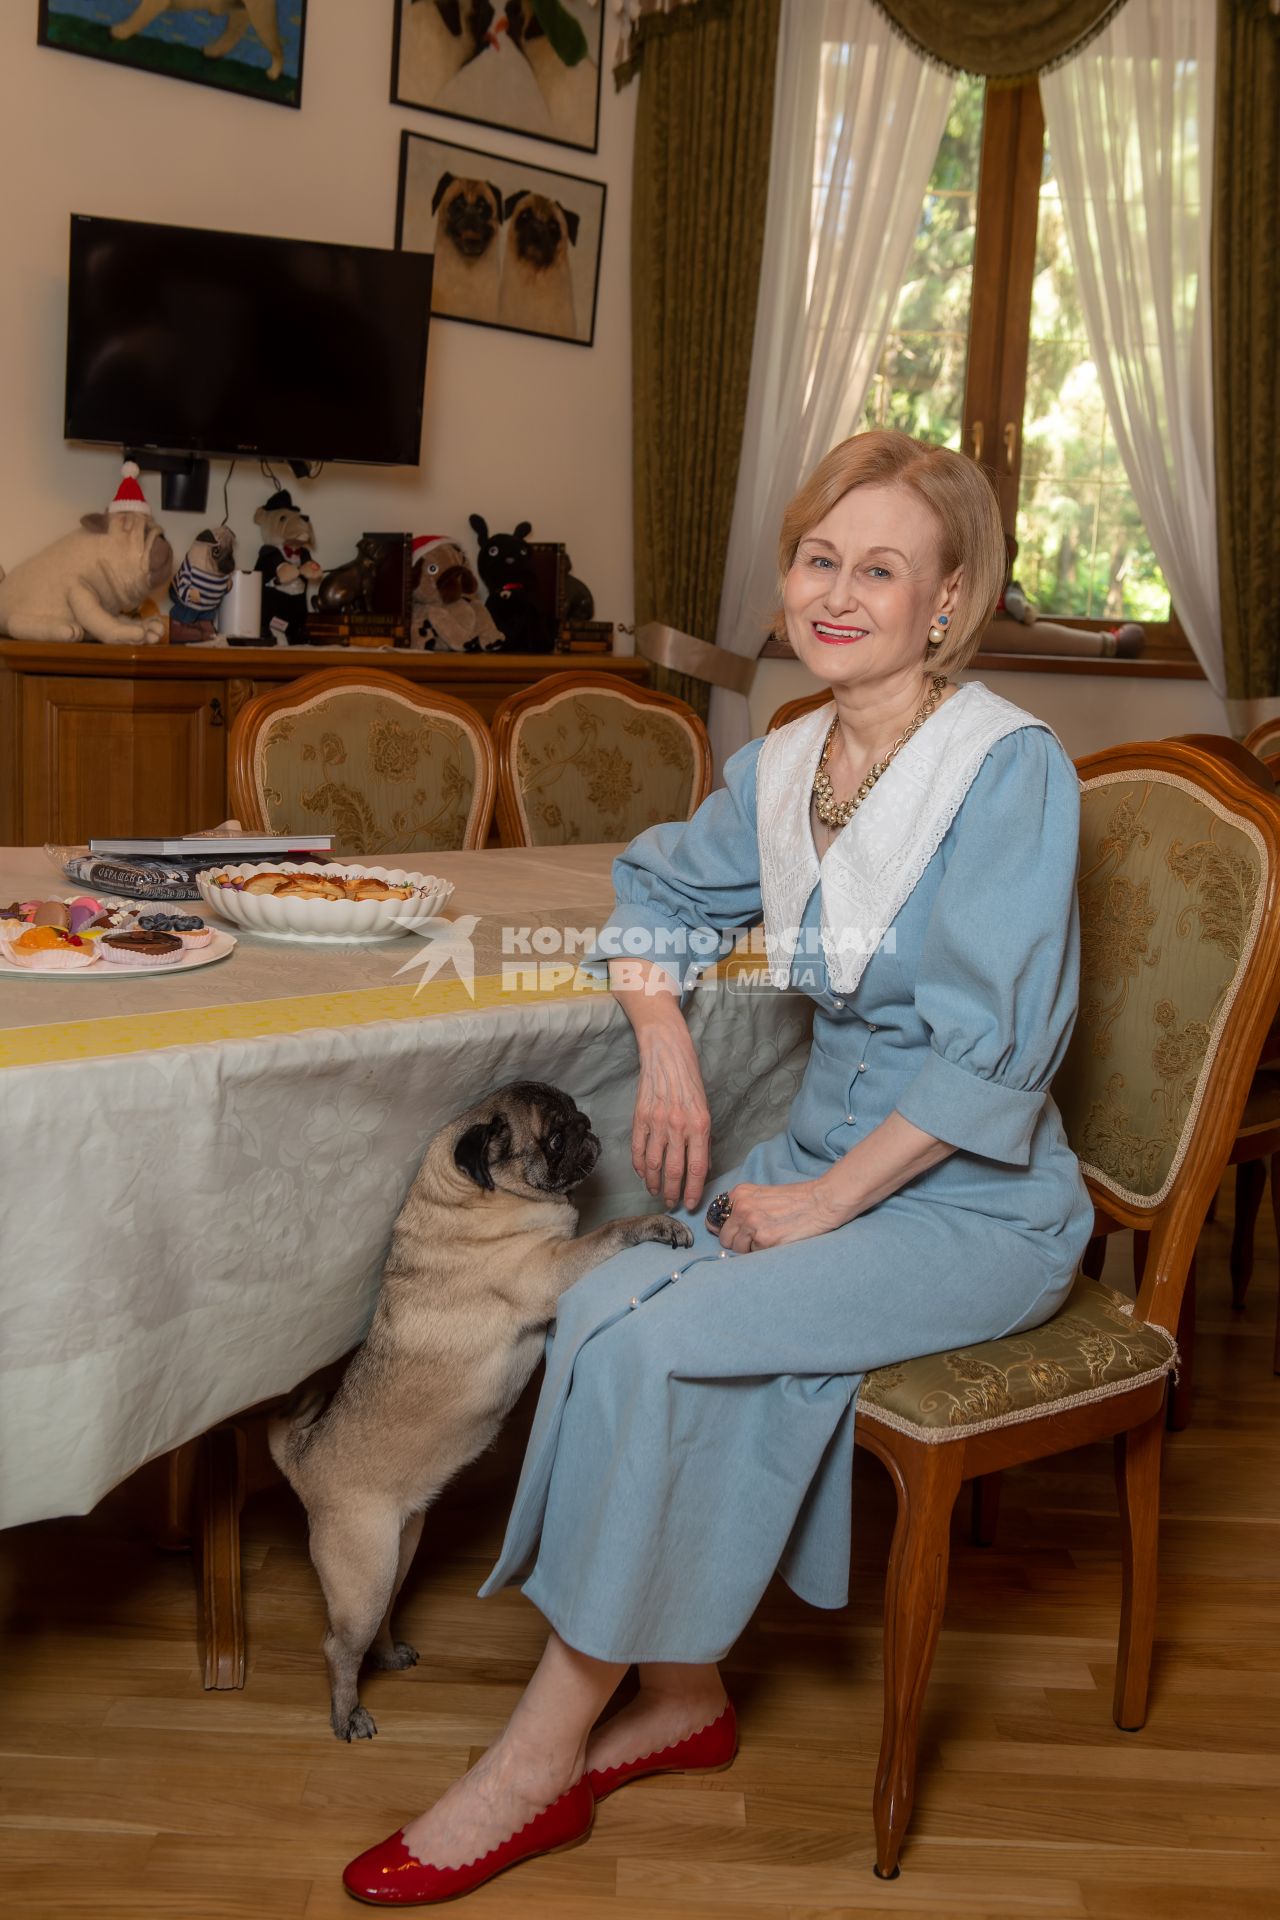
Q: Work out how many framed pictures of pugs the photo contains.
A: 3